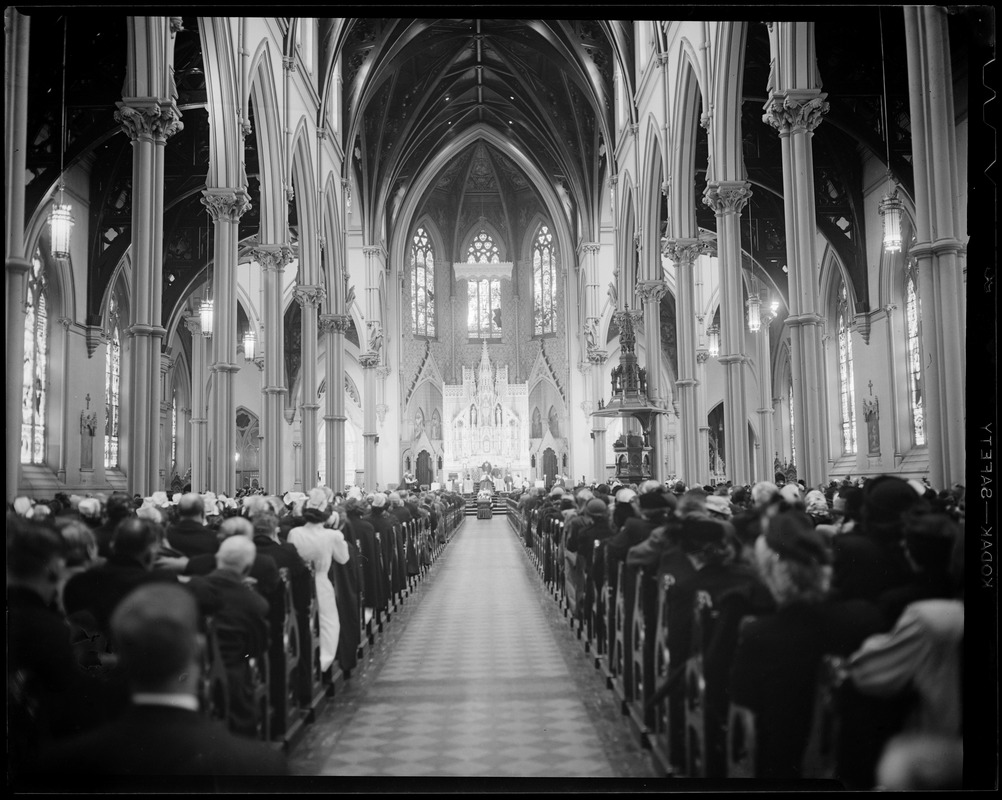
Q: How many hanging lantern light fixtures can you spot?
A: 6